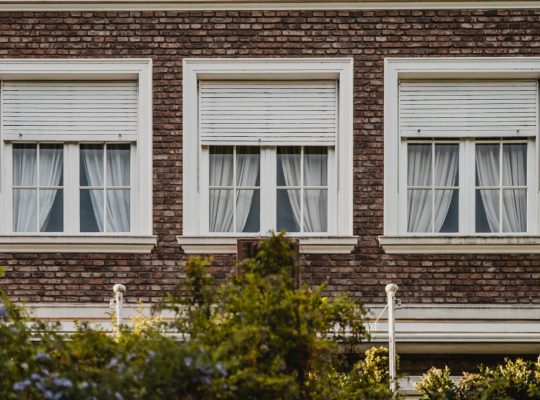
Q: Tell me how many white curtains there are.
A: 6